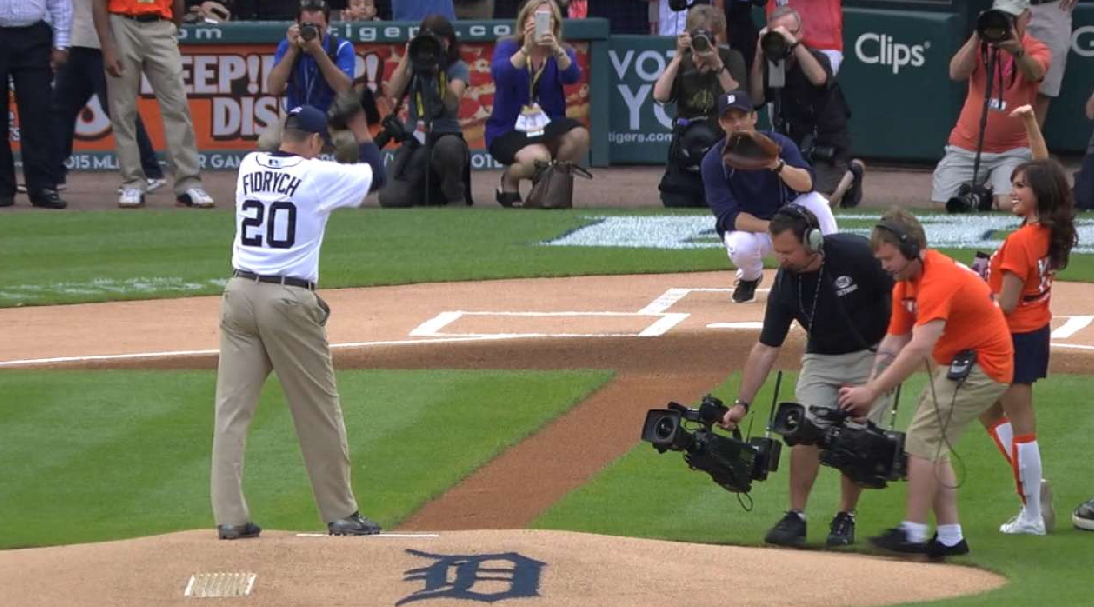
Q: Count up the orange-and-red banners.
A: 1